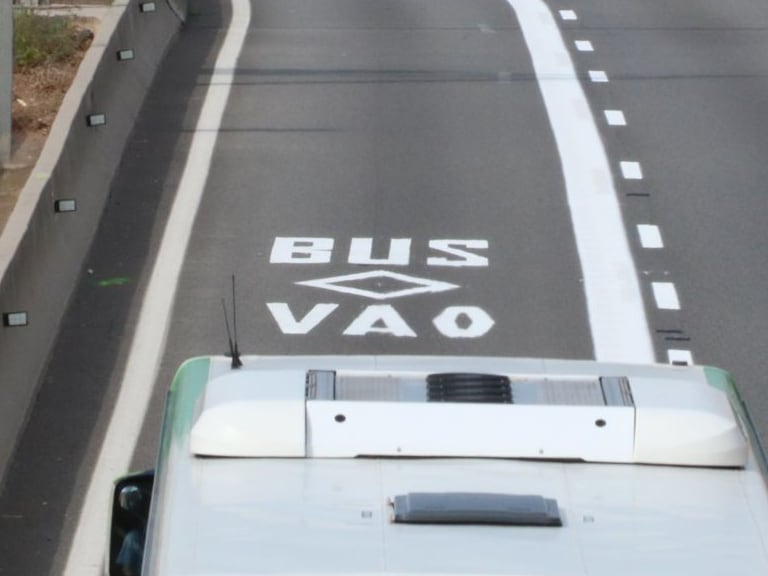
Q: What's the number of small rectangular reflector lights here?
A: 5